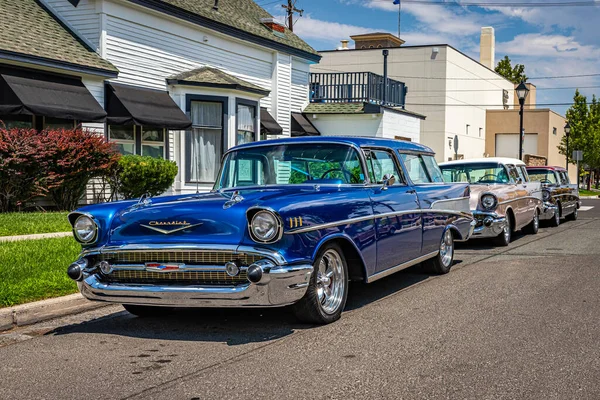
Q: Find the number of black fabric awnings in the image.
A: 4